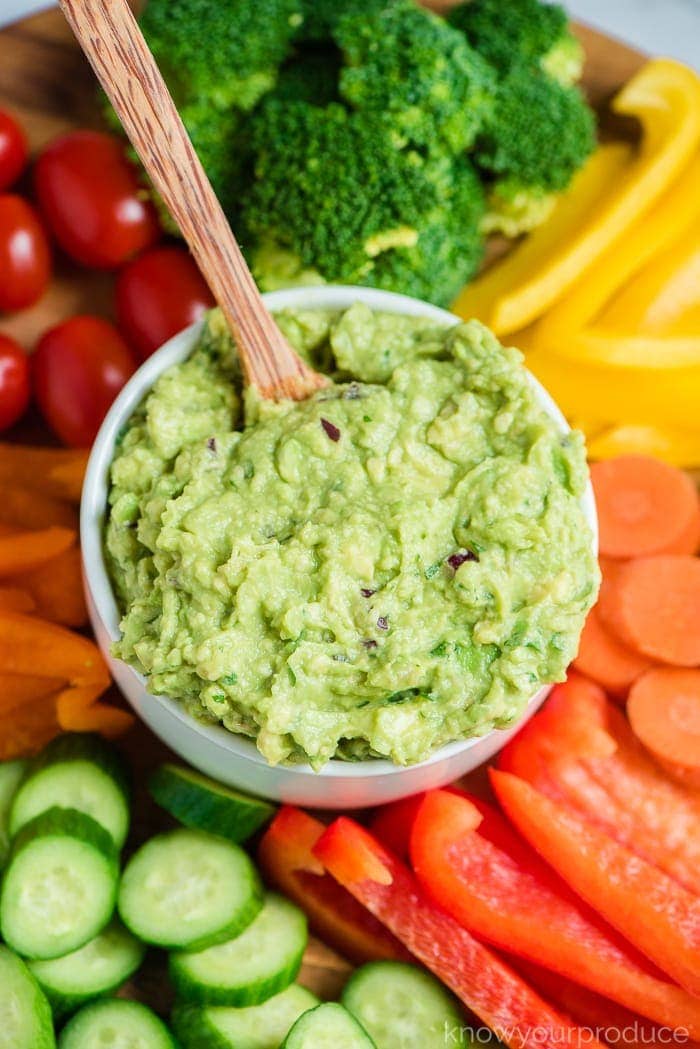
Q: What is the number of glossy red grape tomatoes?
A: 6